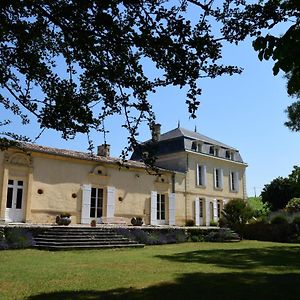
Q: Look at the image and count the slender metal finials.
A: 2